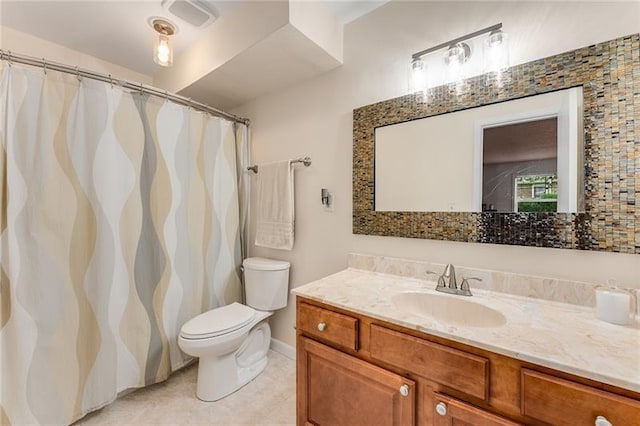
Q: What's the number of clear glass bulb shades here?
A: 4